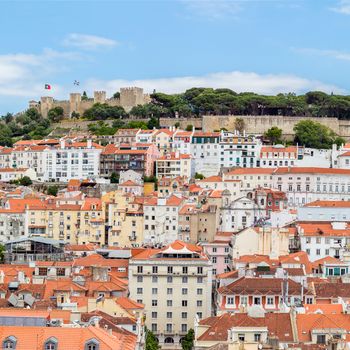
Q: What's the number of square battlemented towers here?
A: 4